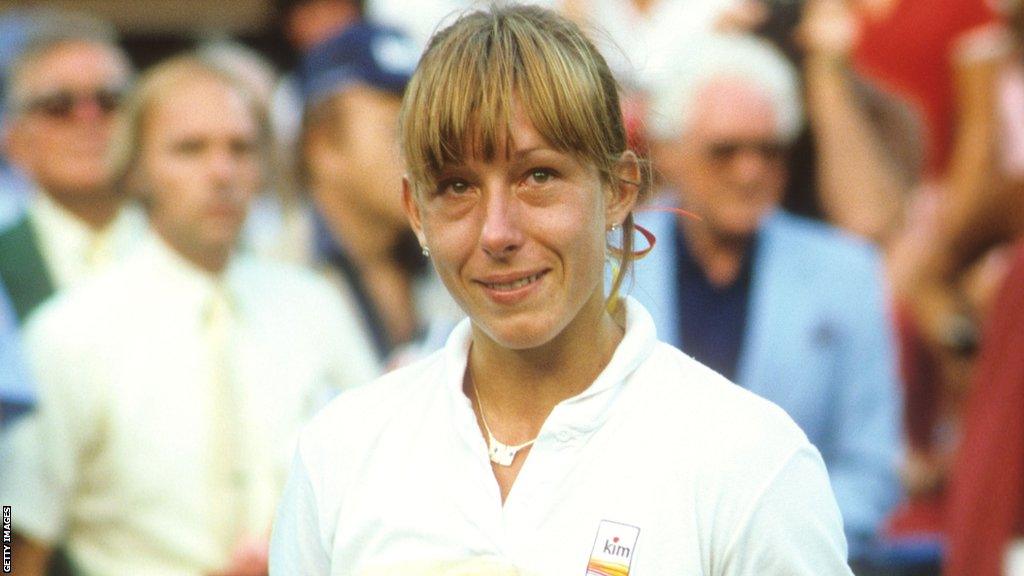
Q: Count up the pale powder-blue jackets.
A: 1